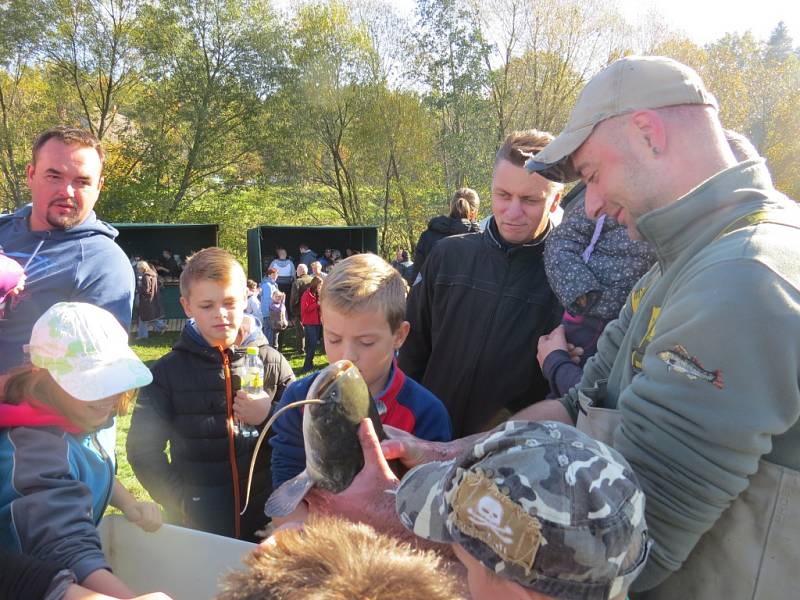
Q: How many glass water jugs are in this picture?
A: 0